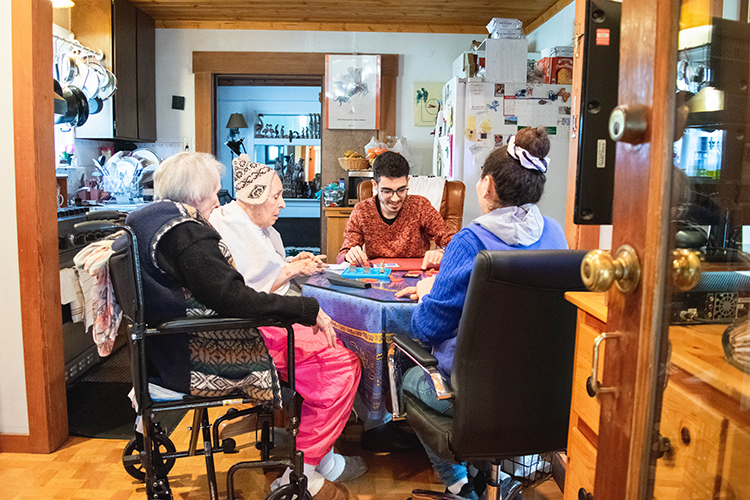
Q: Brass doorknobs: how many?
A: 2